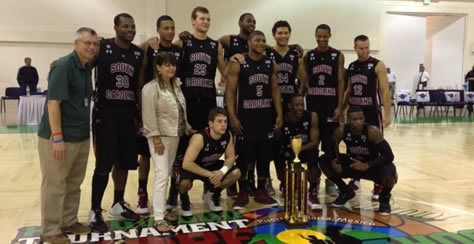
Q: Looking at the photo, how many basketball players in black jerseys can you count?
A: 11